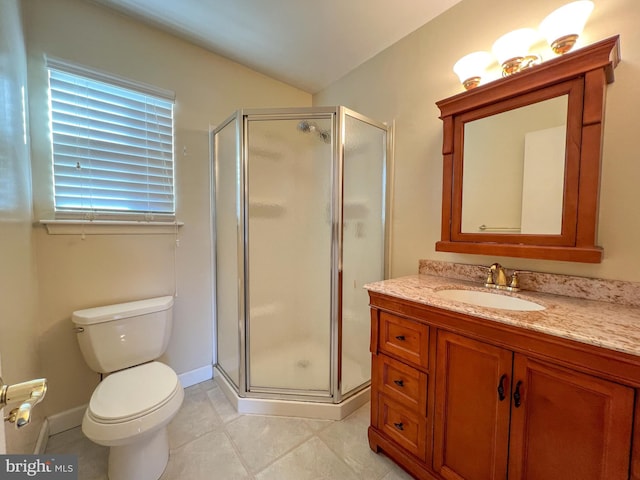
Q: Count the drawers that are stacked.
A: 3